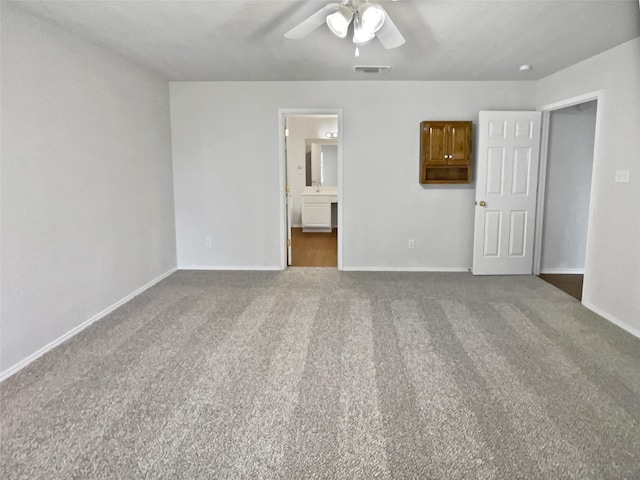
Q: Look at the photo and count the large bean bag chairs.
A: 0